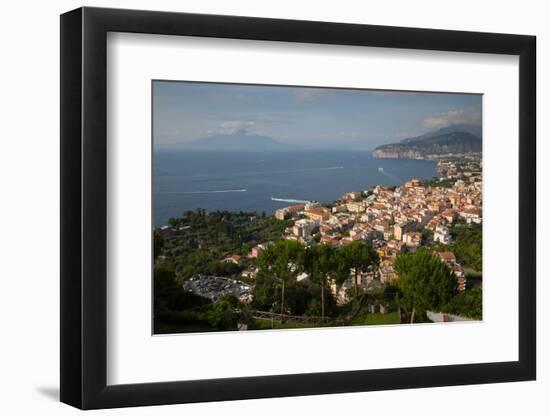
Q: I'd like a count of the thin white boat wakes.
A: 4